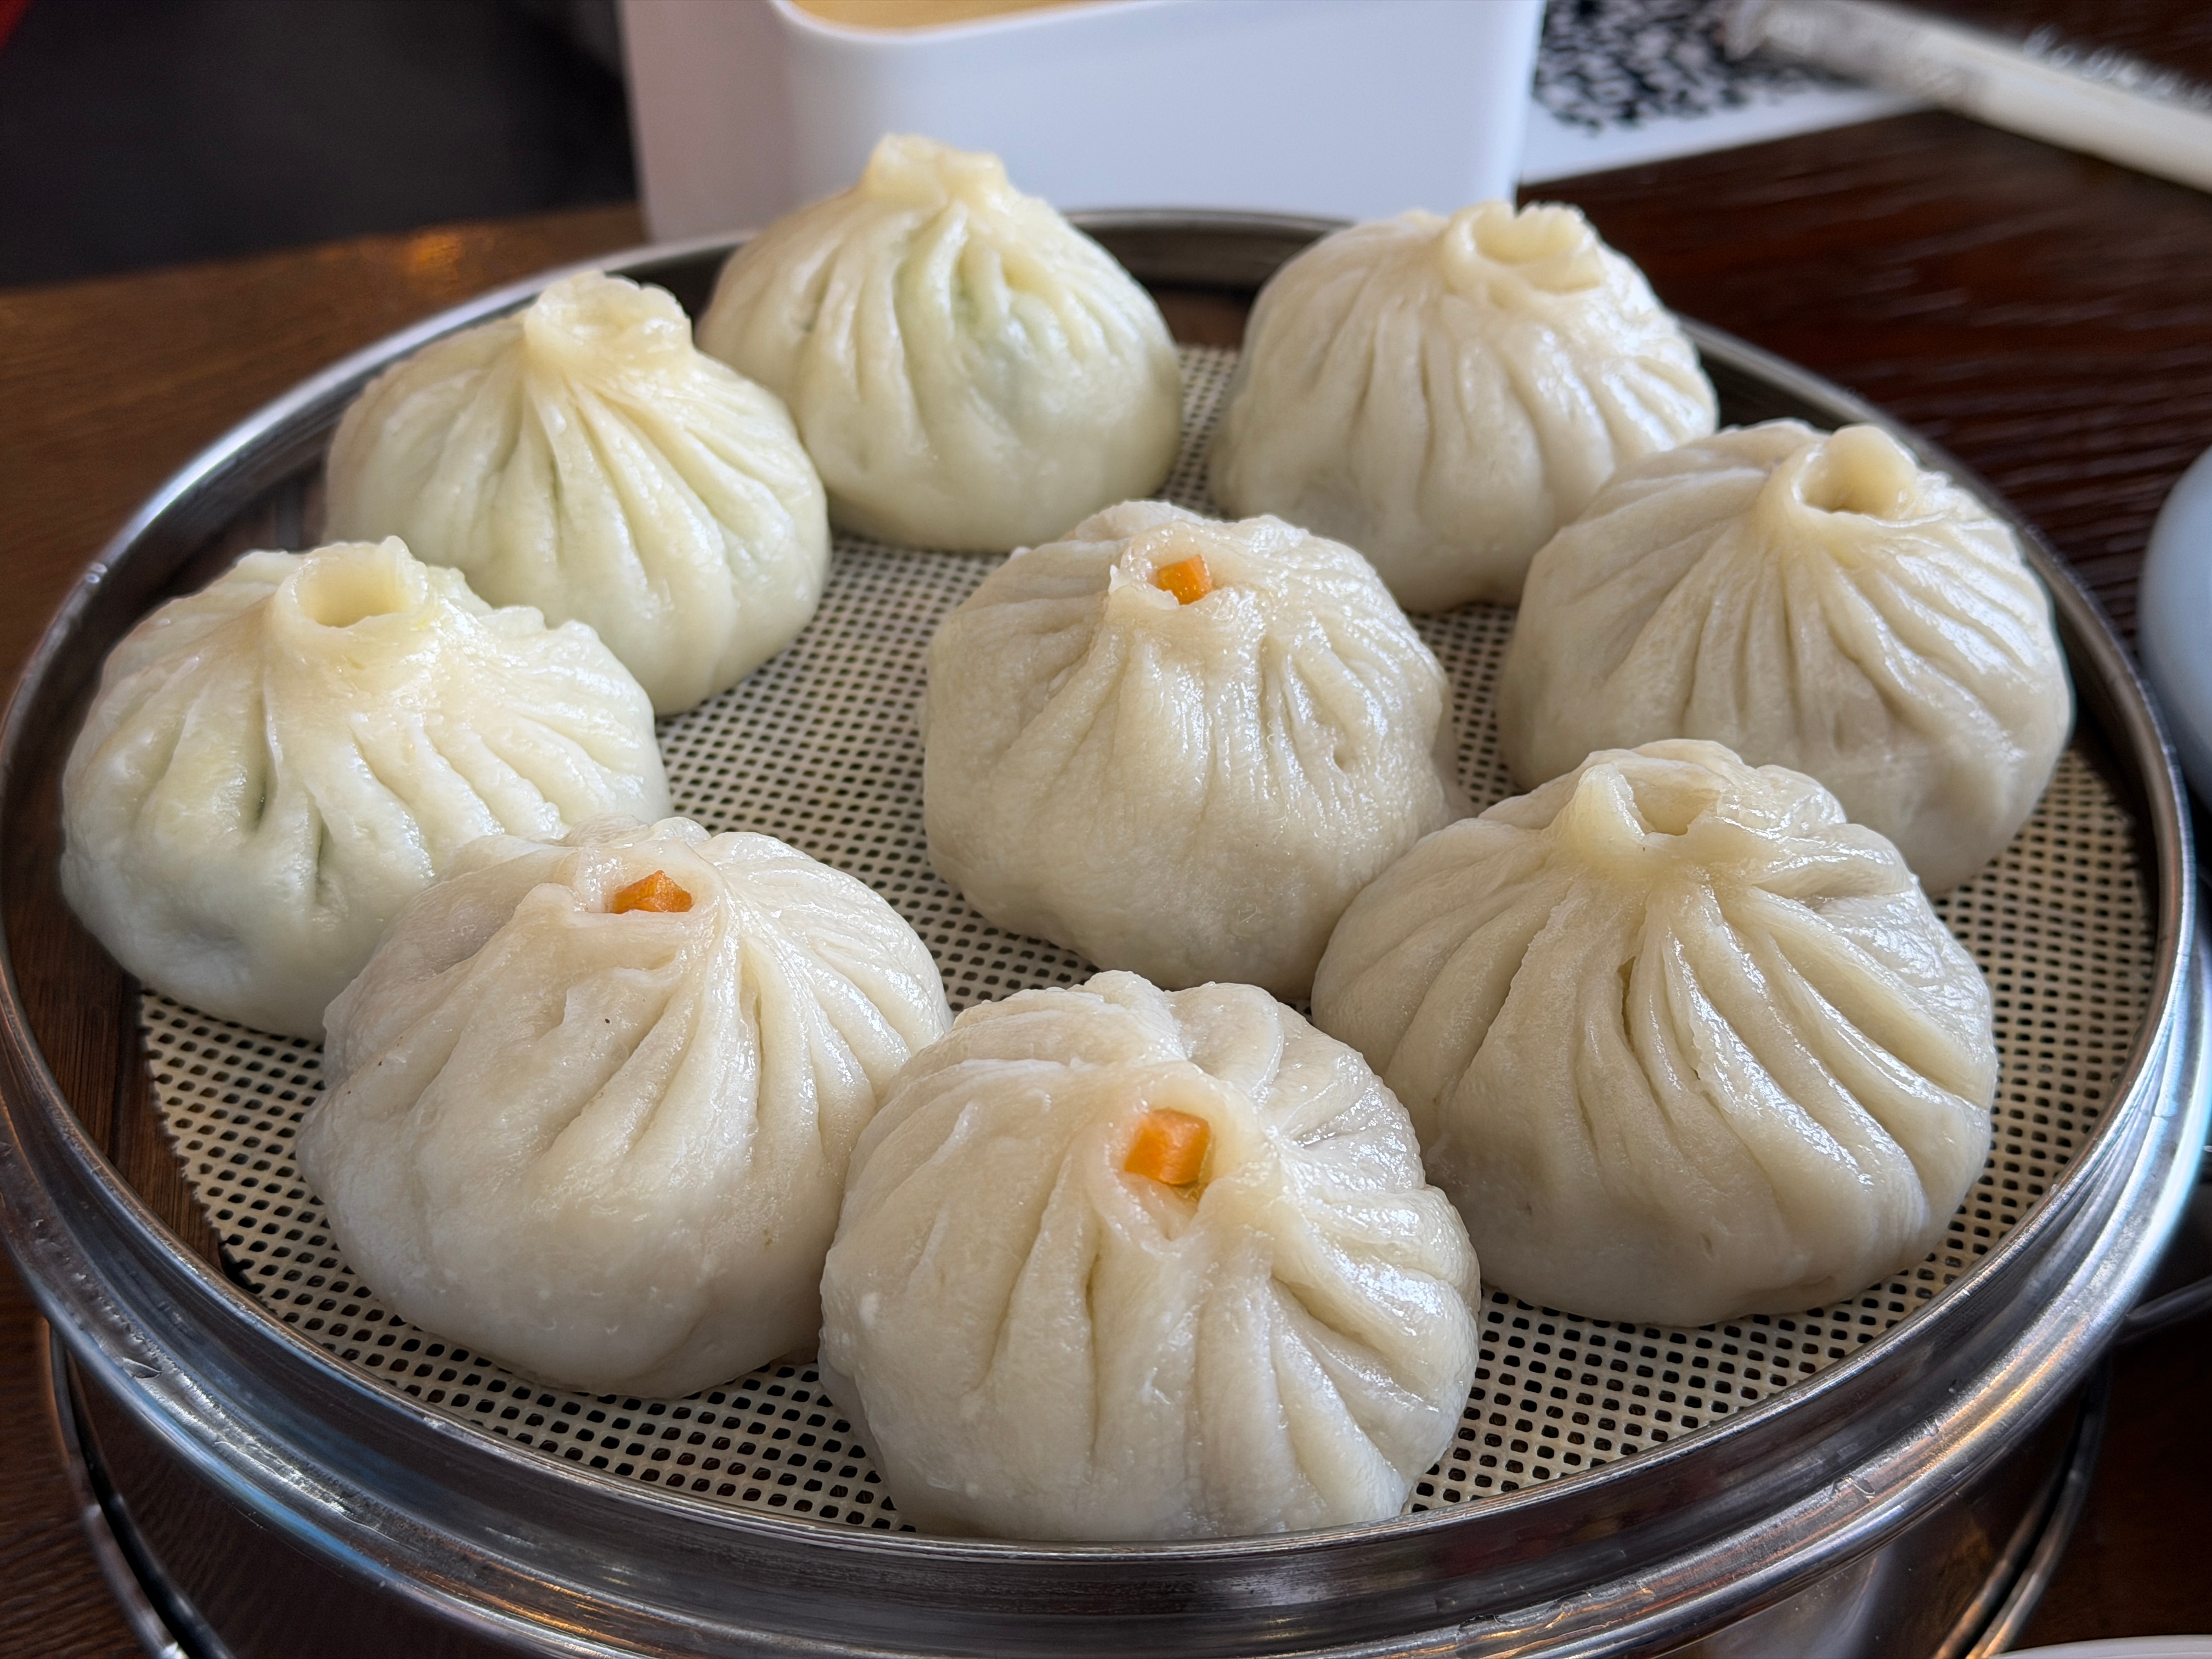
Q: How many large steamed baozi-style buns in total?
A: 9